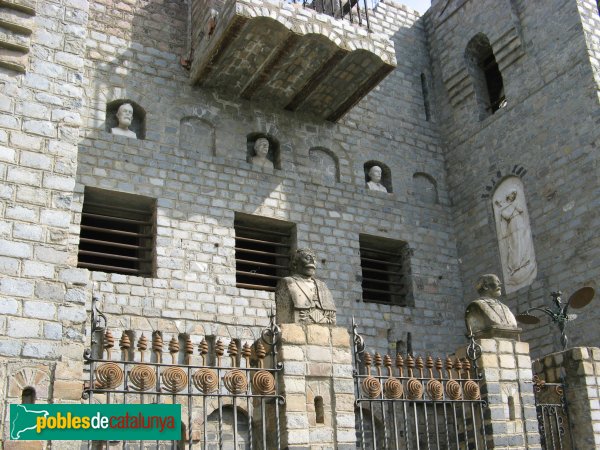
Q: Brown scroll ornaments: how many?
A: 12